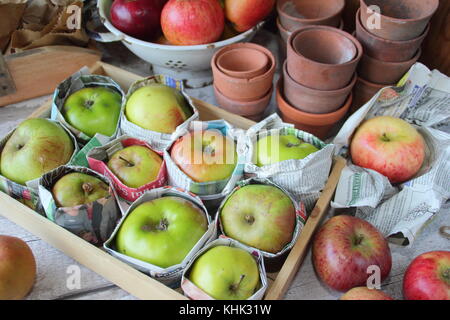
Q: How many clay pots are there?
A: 13